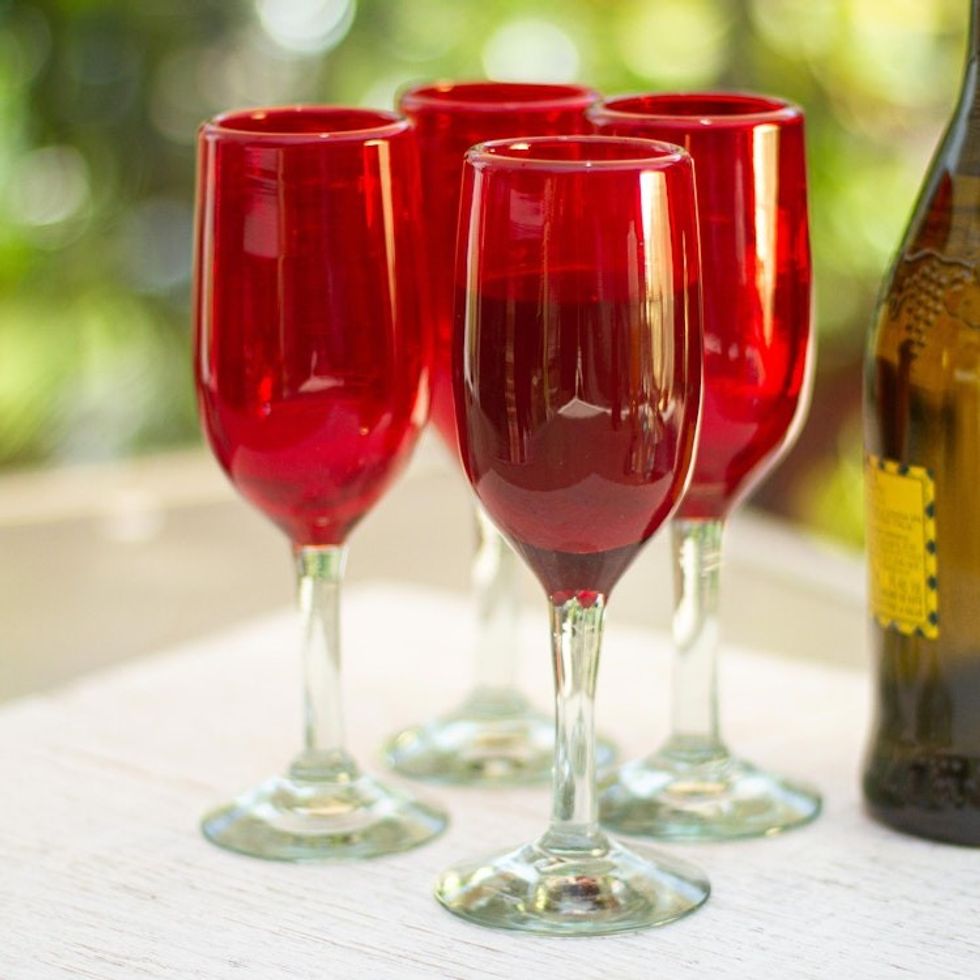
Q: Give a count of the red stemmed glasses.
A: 4